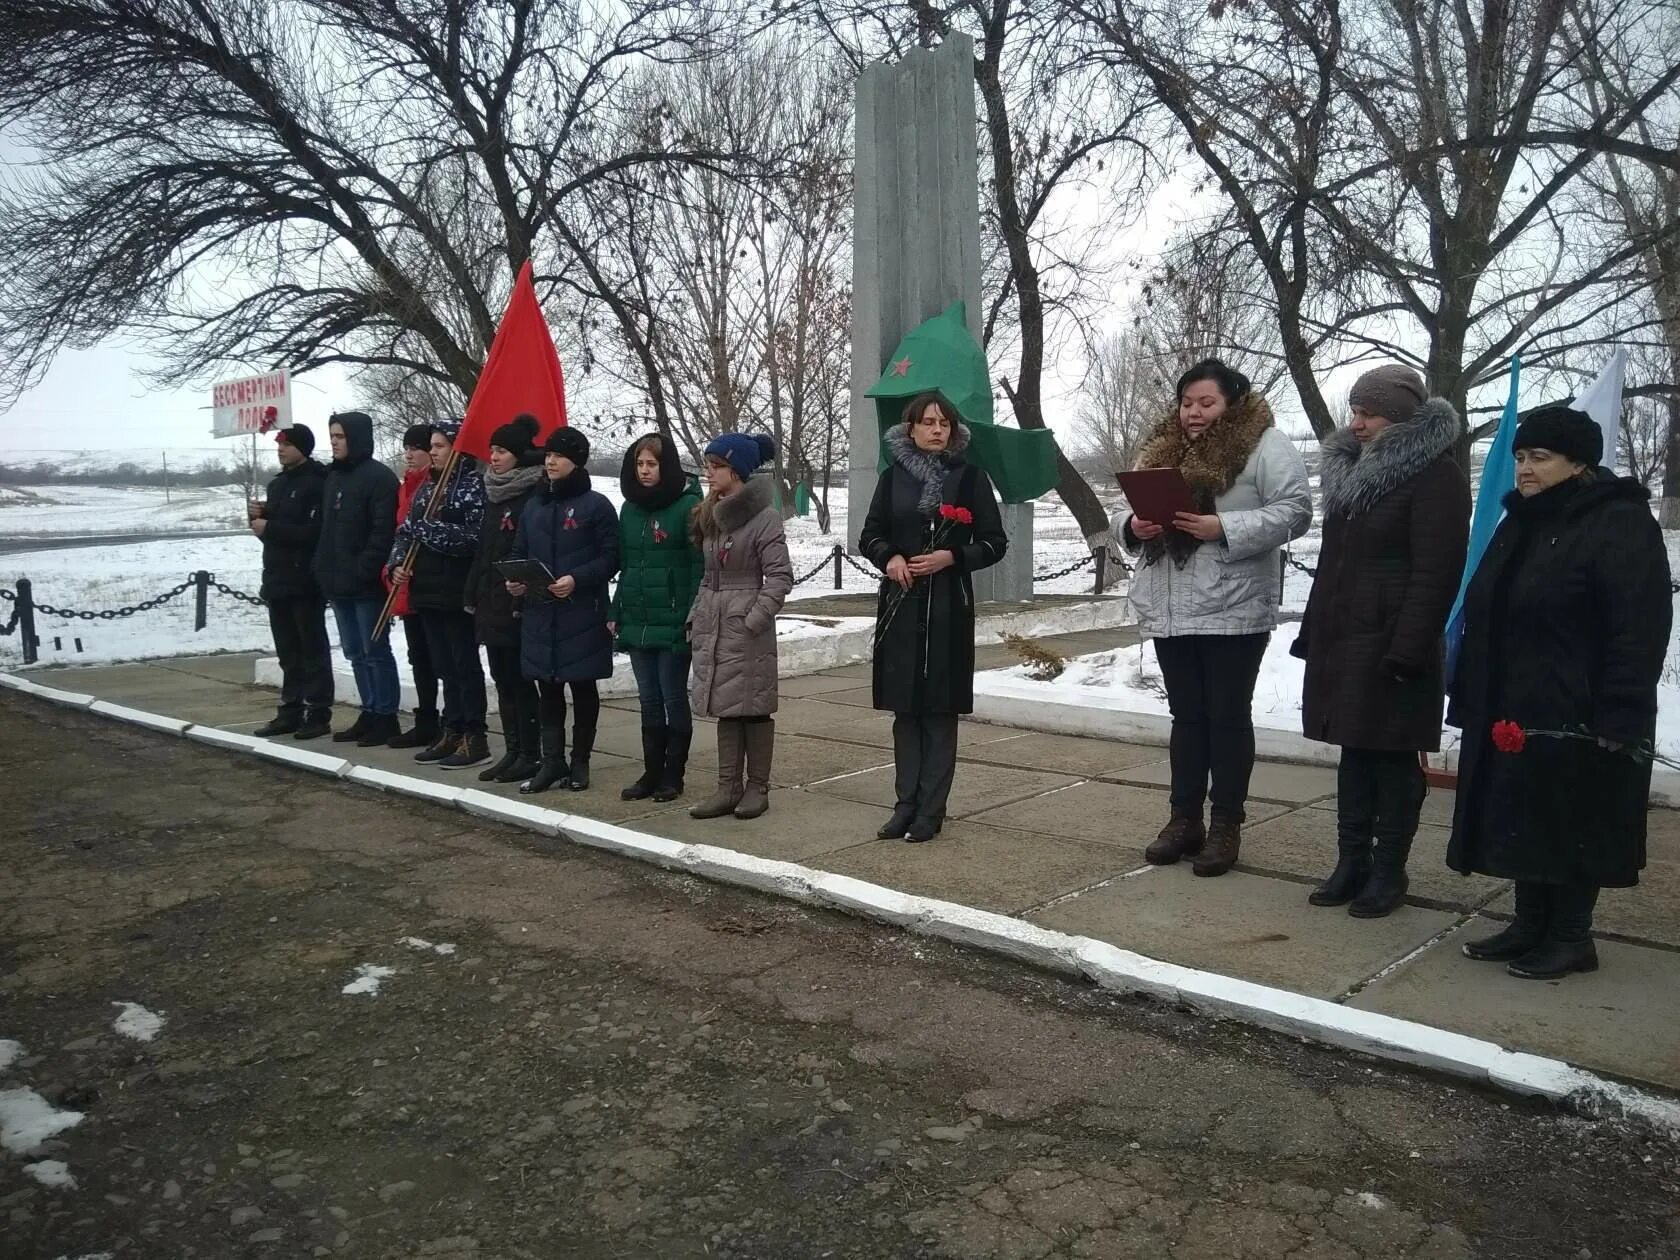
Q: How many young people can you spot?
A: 8